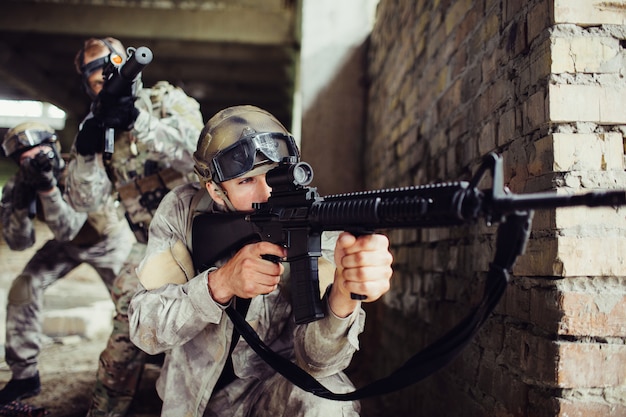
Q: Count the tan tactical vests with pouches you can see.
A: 1